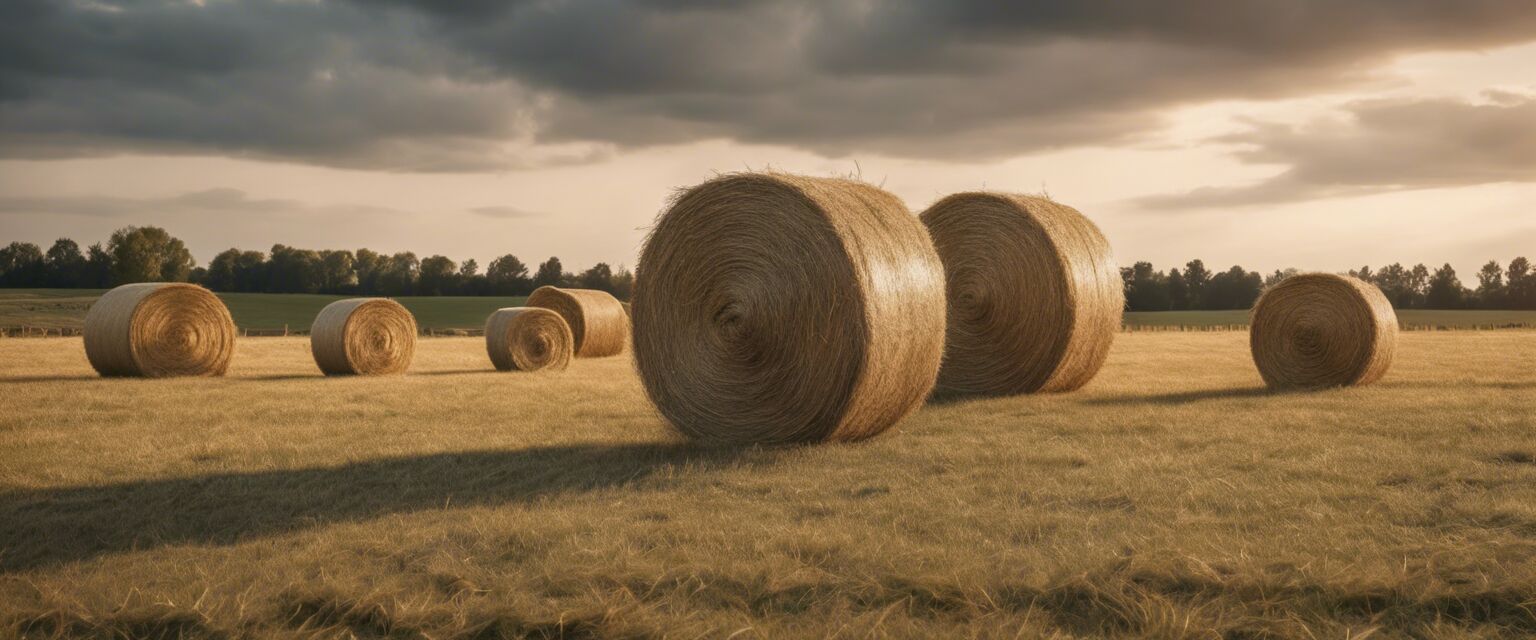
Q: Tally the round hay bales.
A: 7